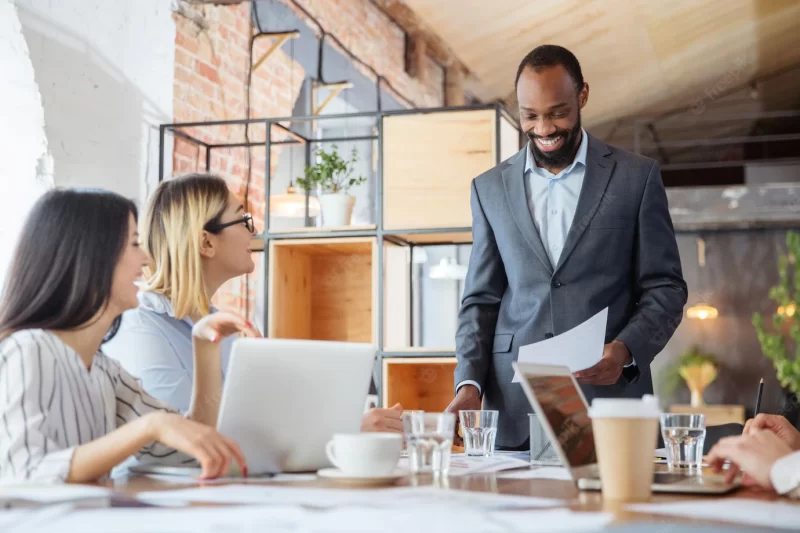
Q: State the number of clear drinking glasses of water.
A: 3